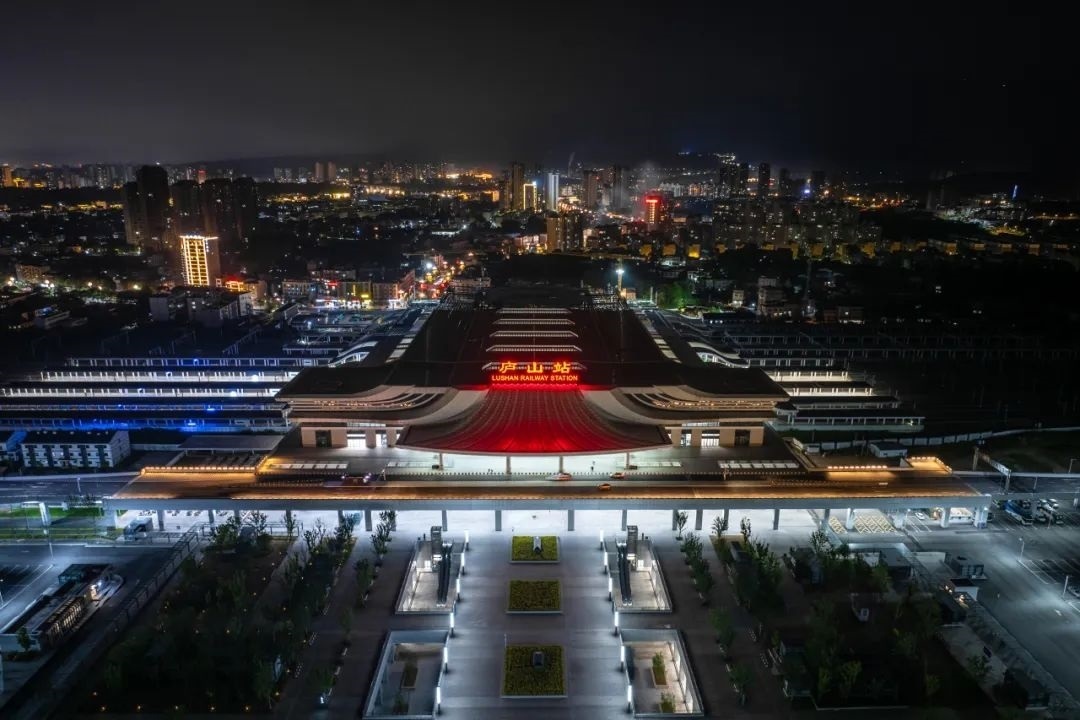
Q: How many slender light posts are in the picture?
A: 12